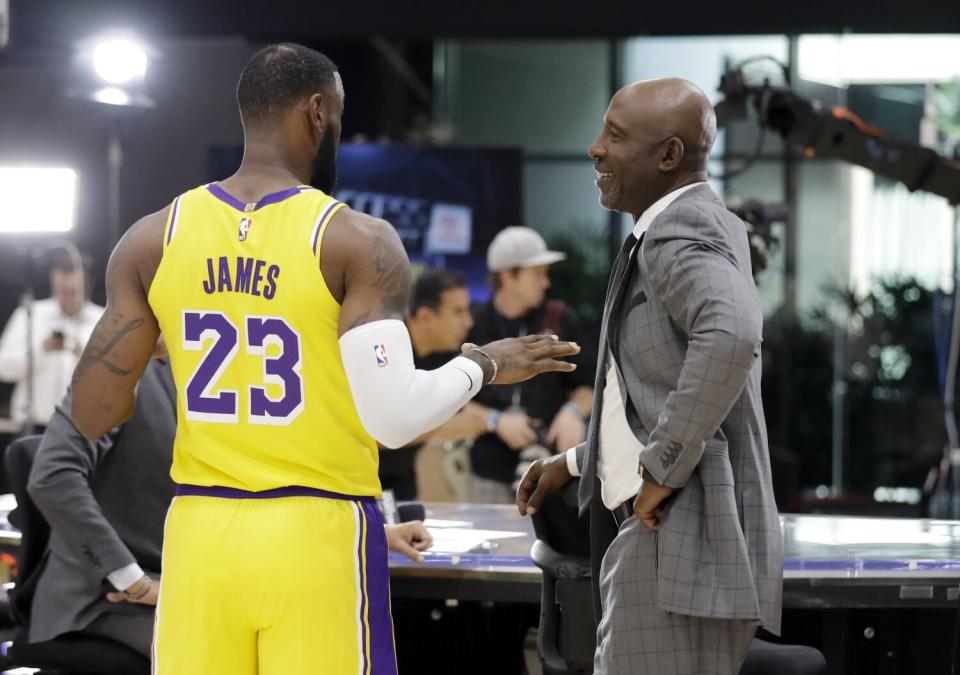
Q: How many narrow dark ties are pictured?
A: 1